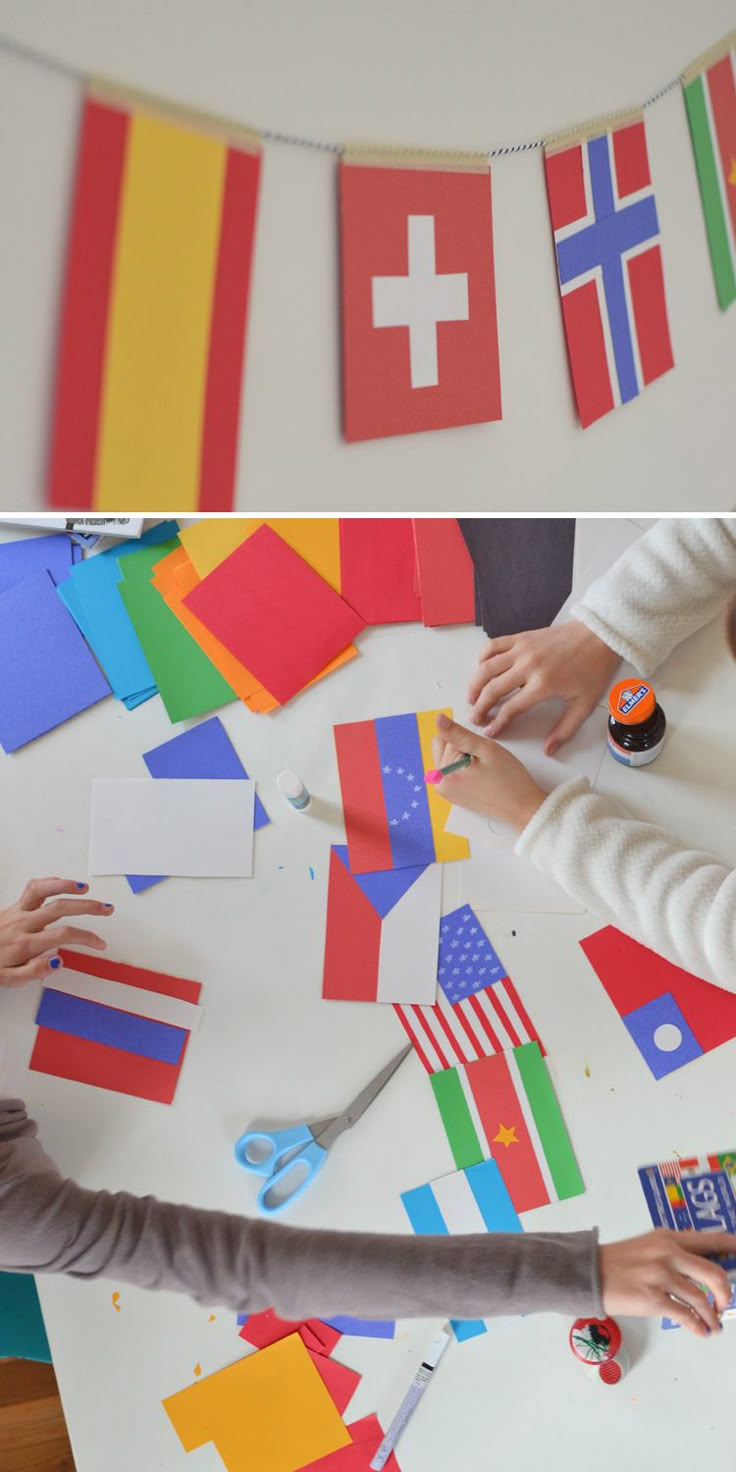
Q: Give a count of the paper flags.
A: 11